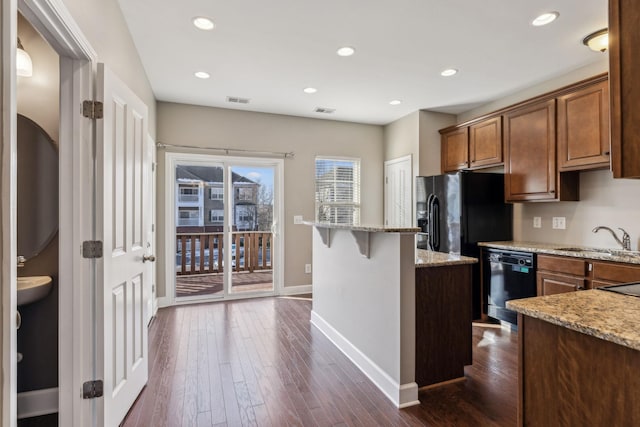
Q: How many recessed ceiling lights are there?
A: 7